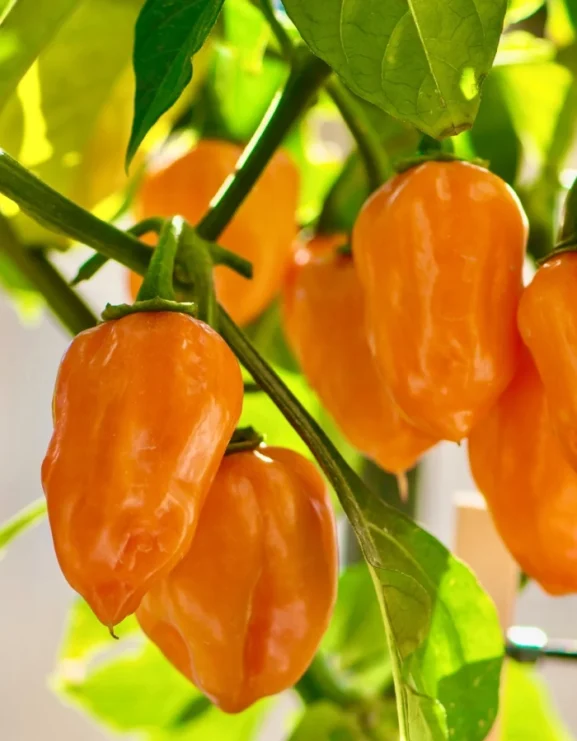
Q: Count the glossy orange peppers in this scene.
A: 7